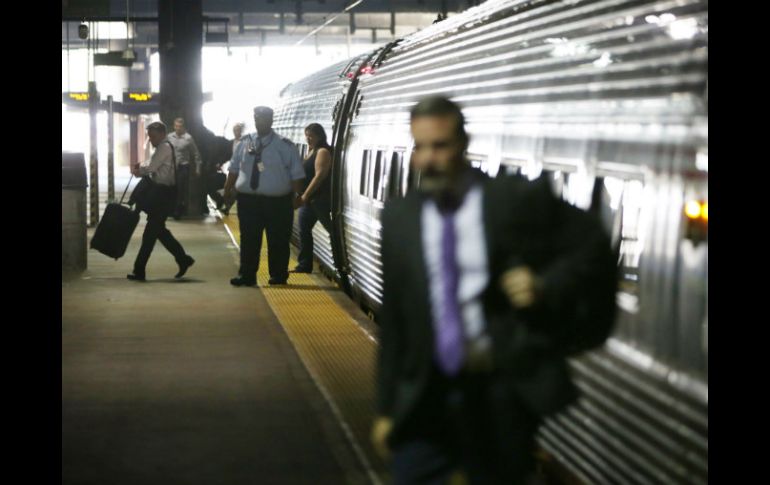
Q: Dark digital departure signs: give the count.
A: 2